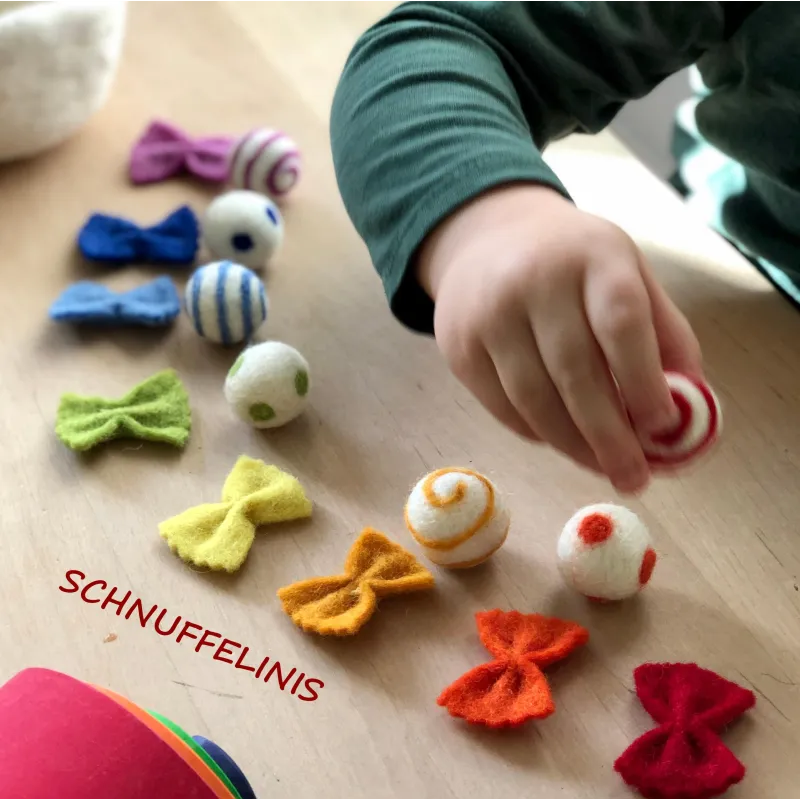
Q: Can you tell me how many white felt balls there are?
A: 7